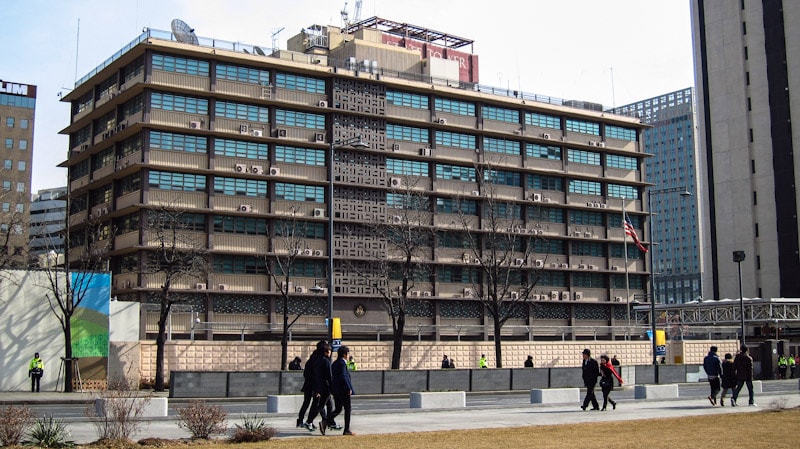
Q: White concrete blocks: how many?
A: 6